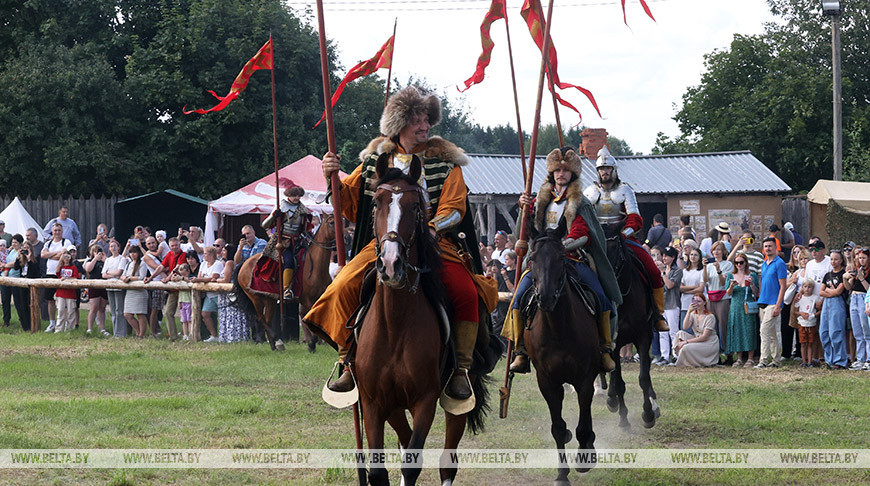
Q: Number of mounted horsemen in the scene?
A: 4